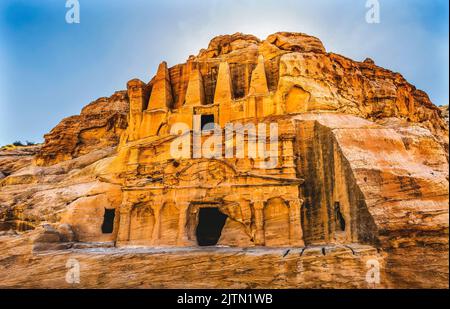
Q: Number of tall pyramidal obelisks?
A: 4